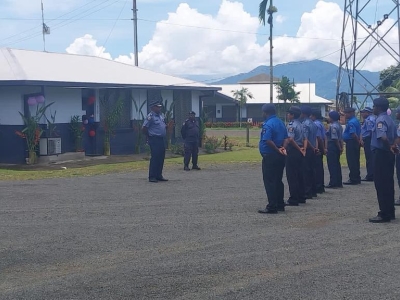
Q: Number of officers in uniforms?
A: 11